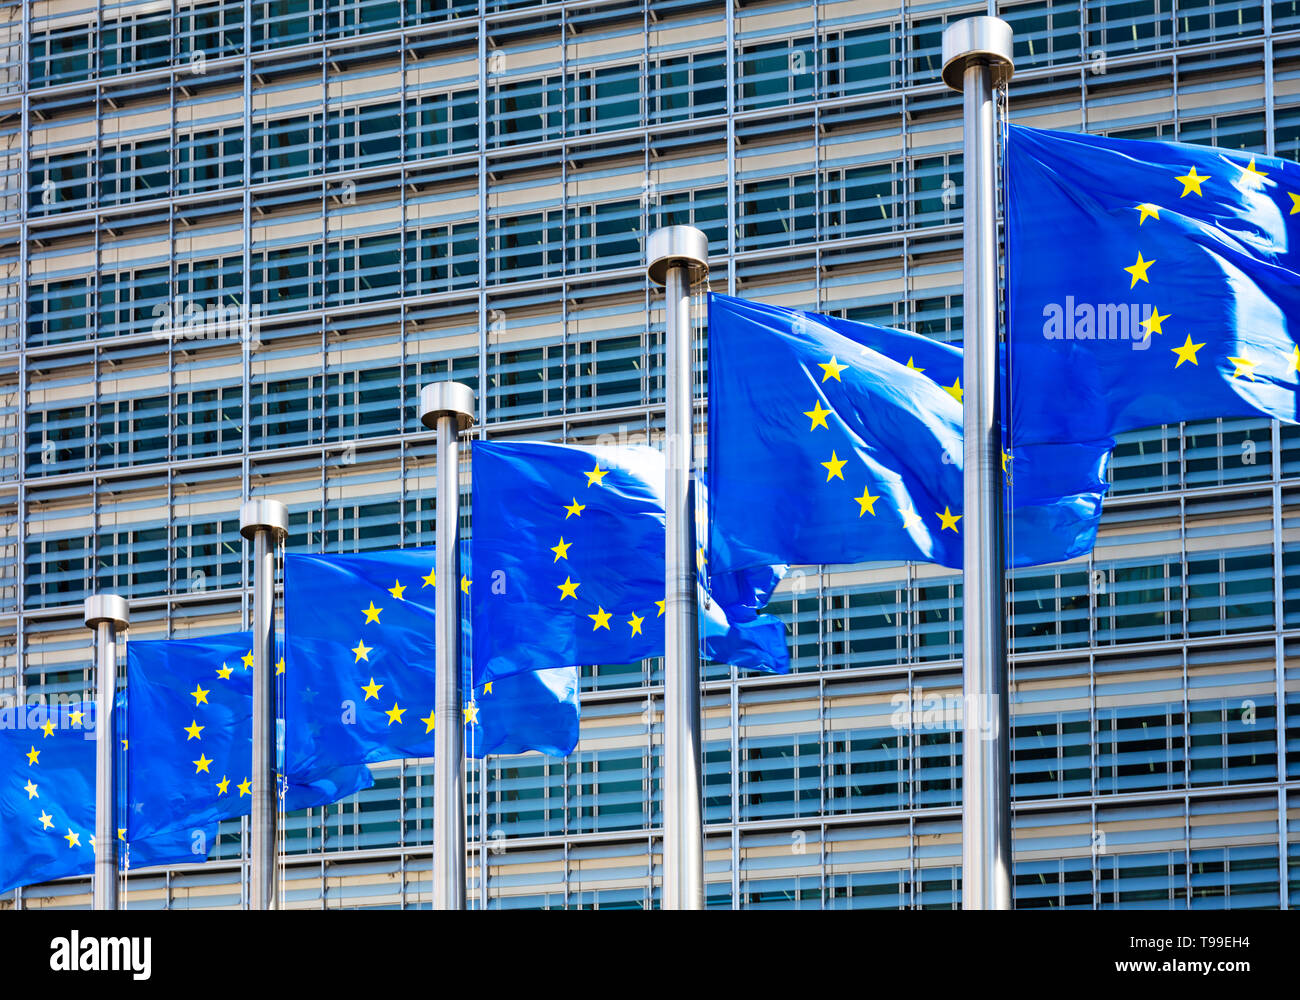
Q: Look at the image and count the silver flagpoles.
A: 5